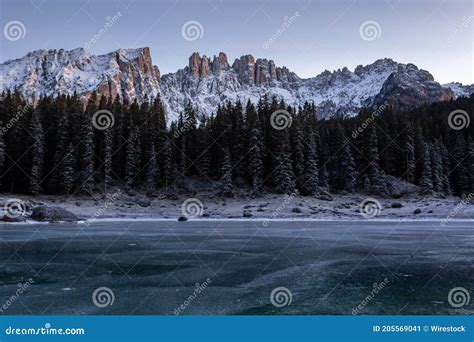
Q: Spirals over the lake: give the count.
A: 3